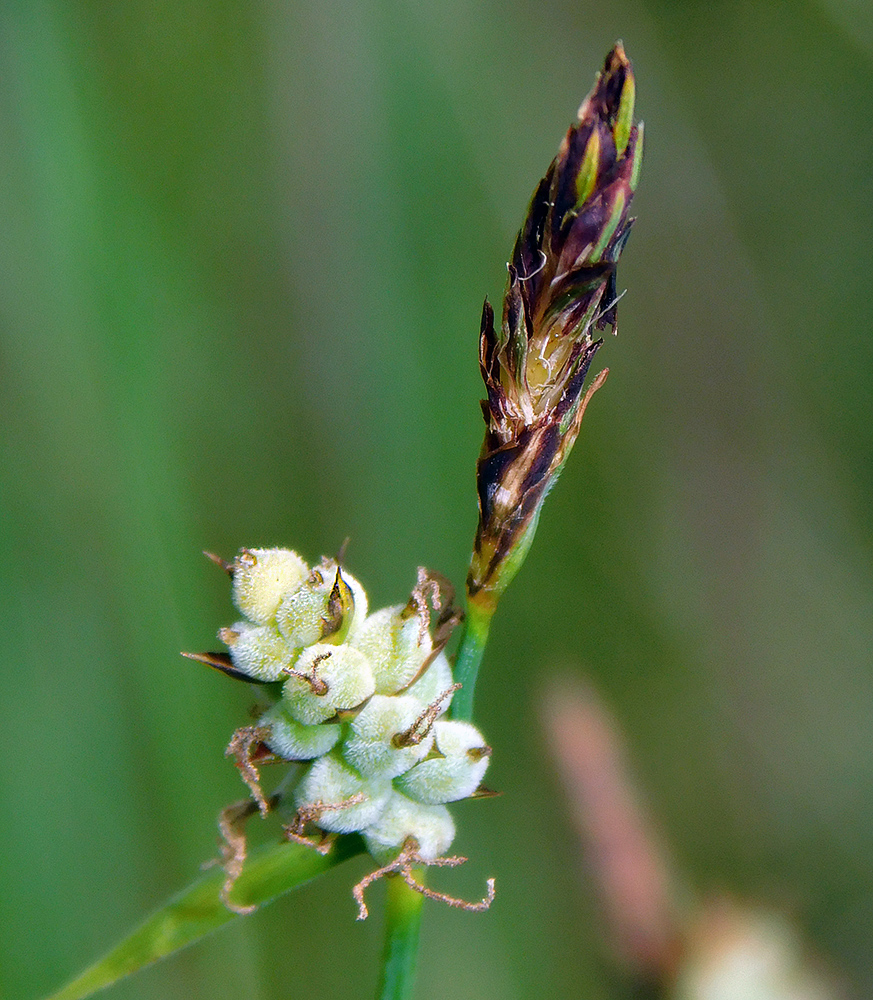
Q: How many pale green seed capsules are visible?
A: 12